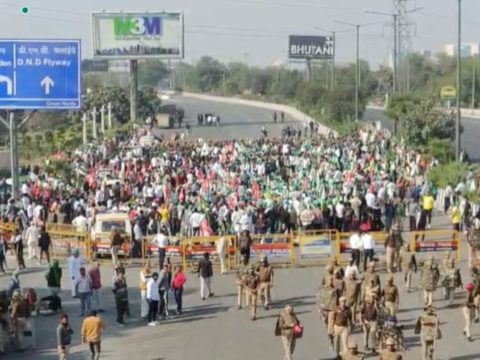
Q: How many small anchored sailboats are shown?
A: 0